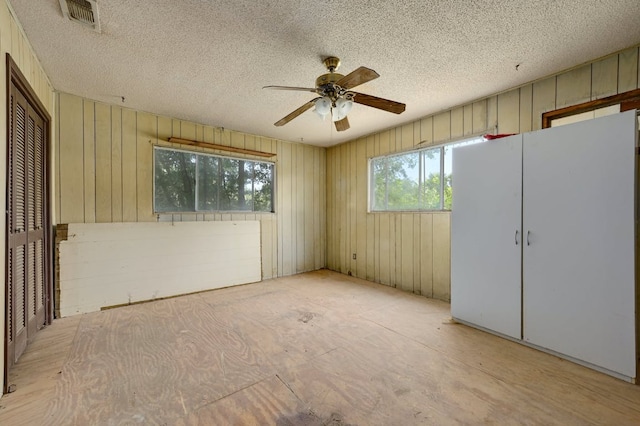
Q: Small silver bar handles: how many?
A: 2